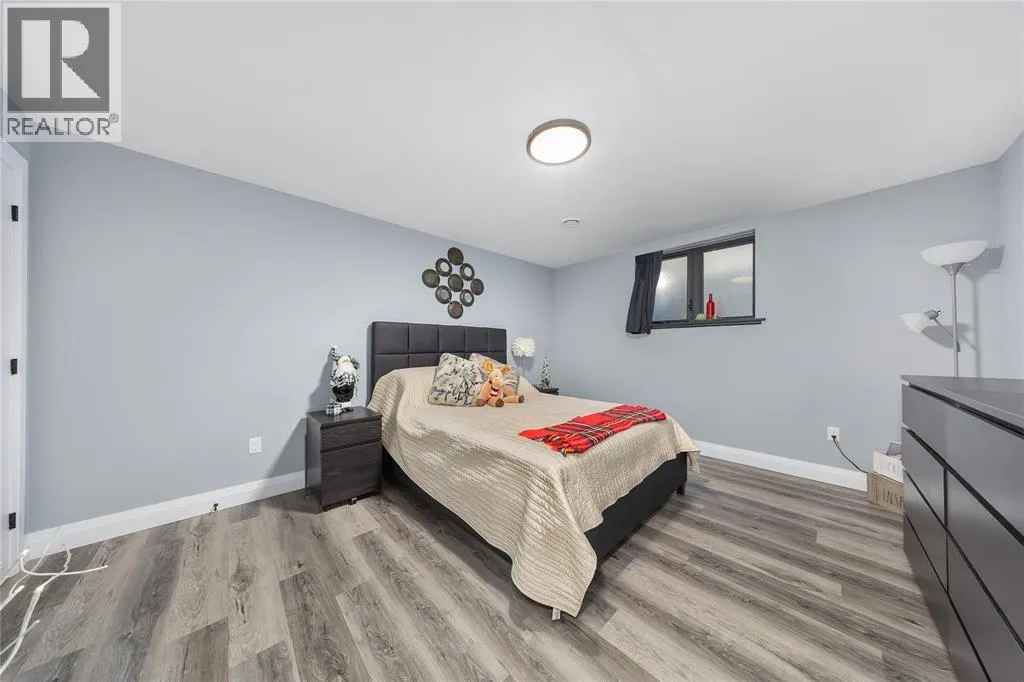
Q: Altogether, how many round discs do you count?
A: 9